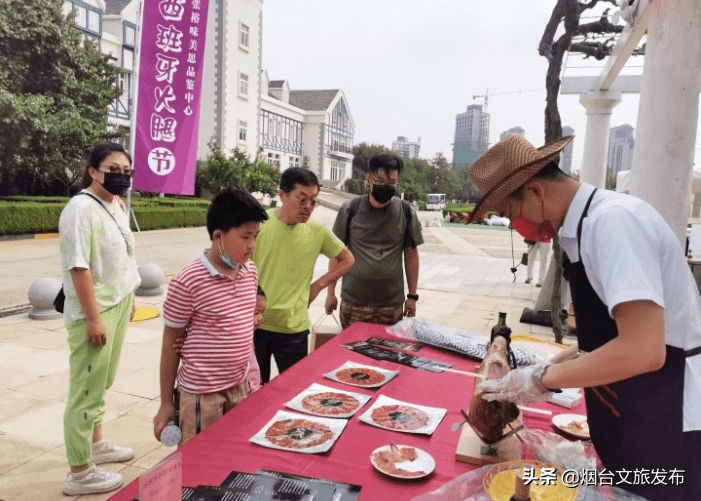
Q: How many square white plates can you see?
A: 4